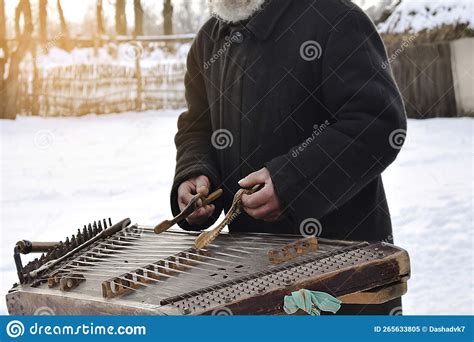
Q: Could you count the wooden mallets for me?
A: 2